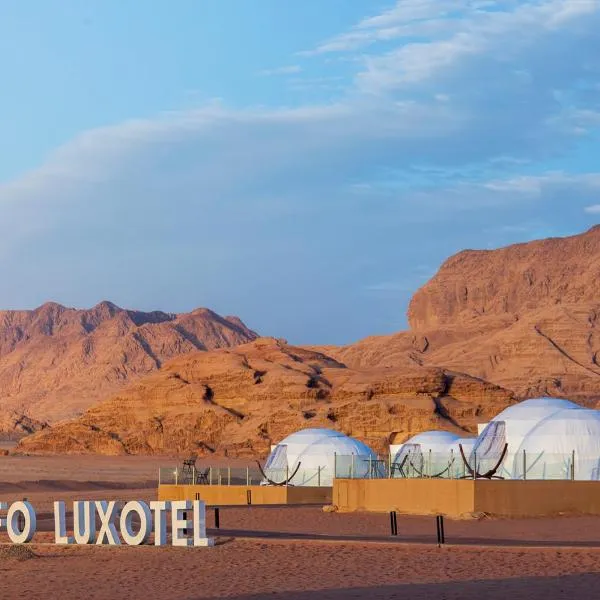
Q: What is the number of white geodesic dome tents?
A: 3